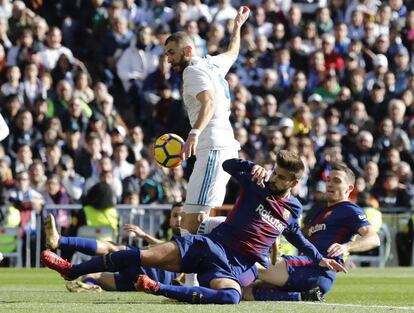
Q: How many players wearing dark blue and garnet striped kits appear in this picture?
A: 3